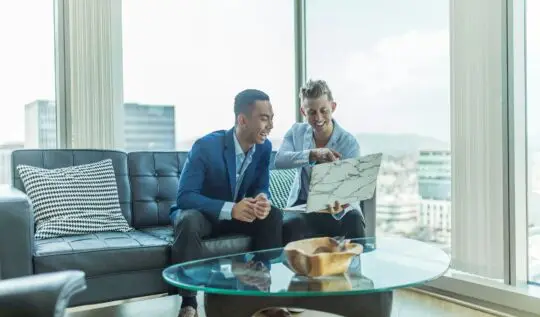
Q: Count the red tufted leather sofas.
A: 0